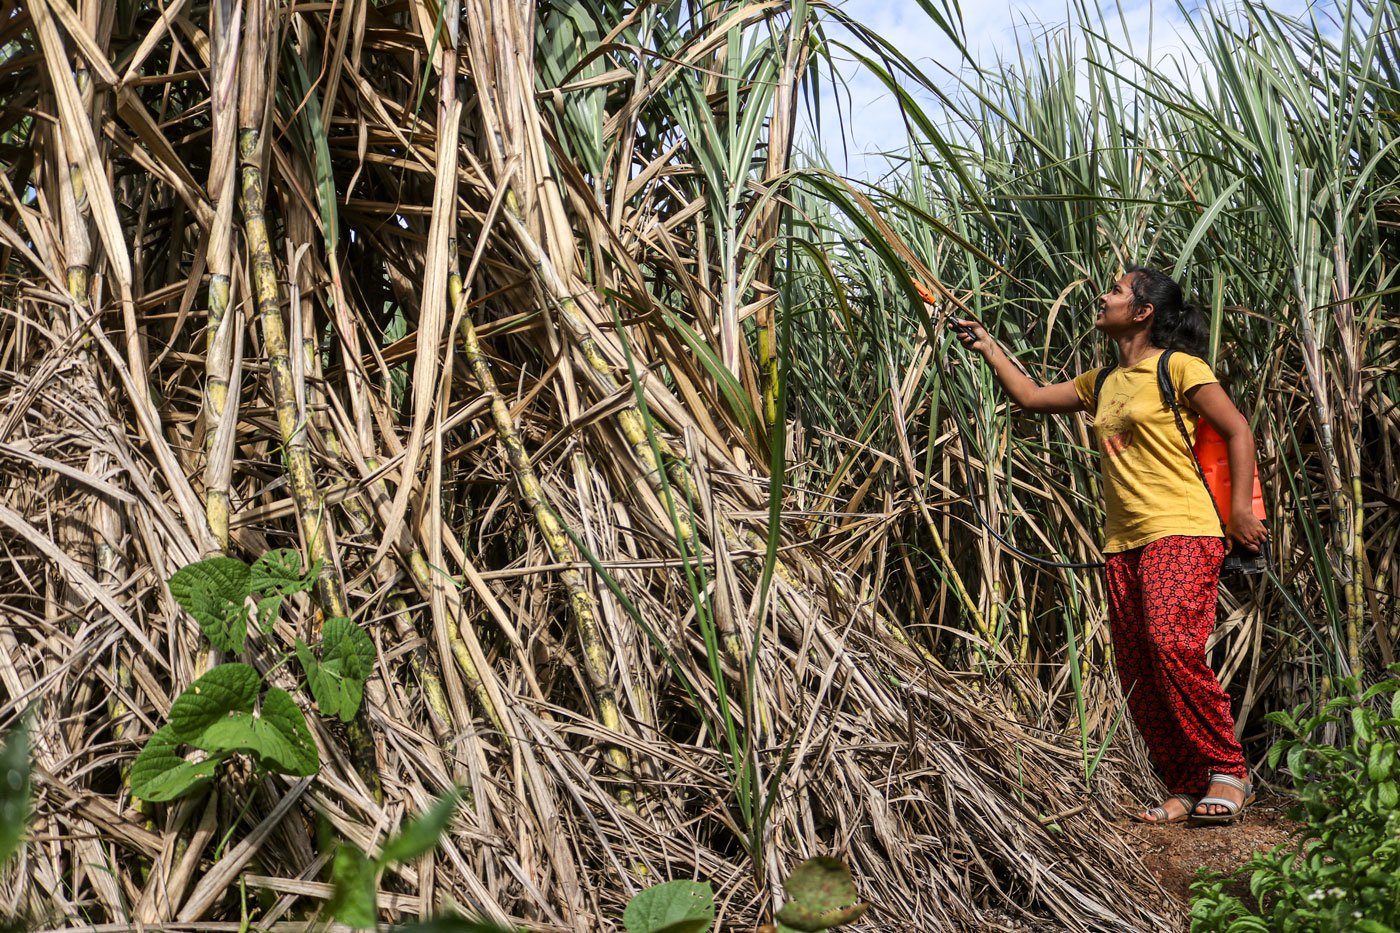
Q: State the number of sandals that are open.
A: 2